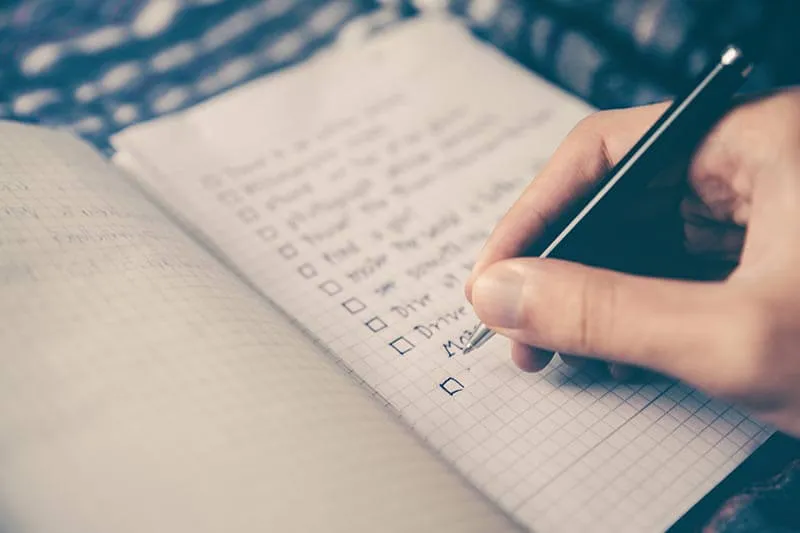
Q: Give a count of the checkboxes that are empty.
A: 11